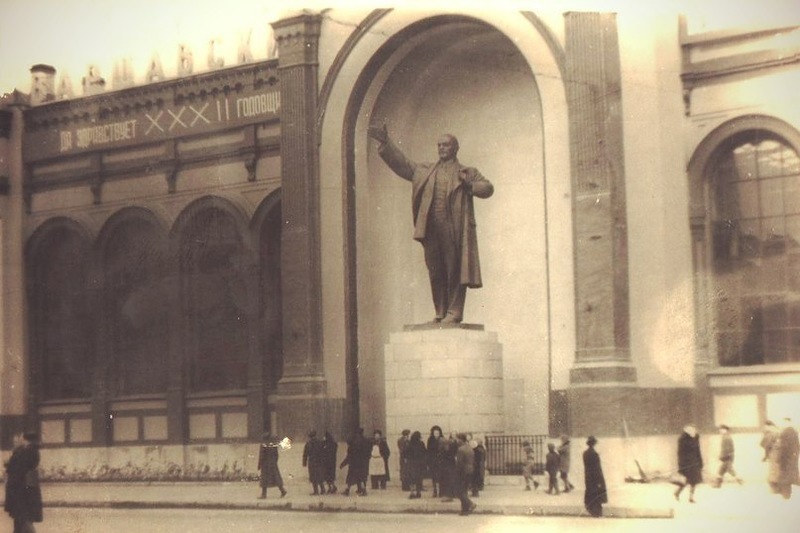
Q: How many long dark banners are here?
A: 1